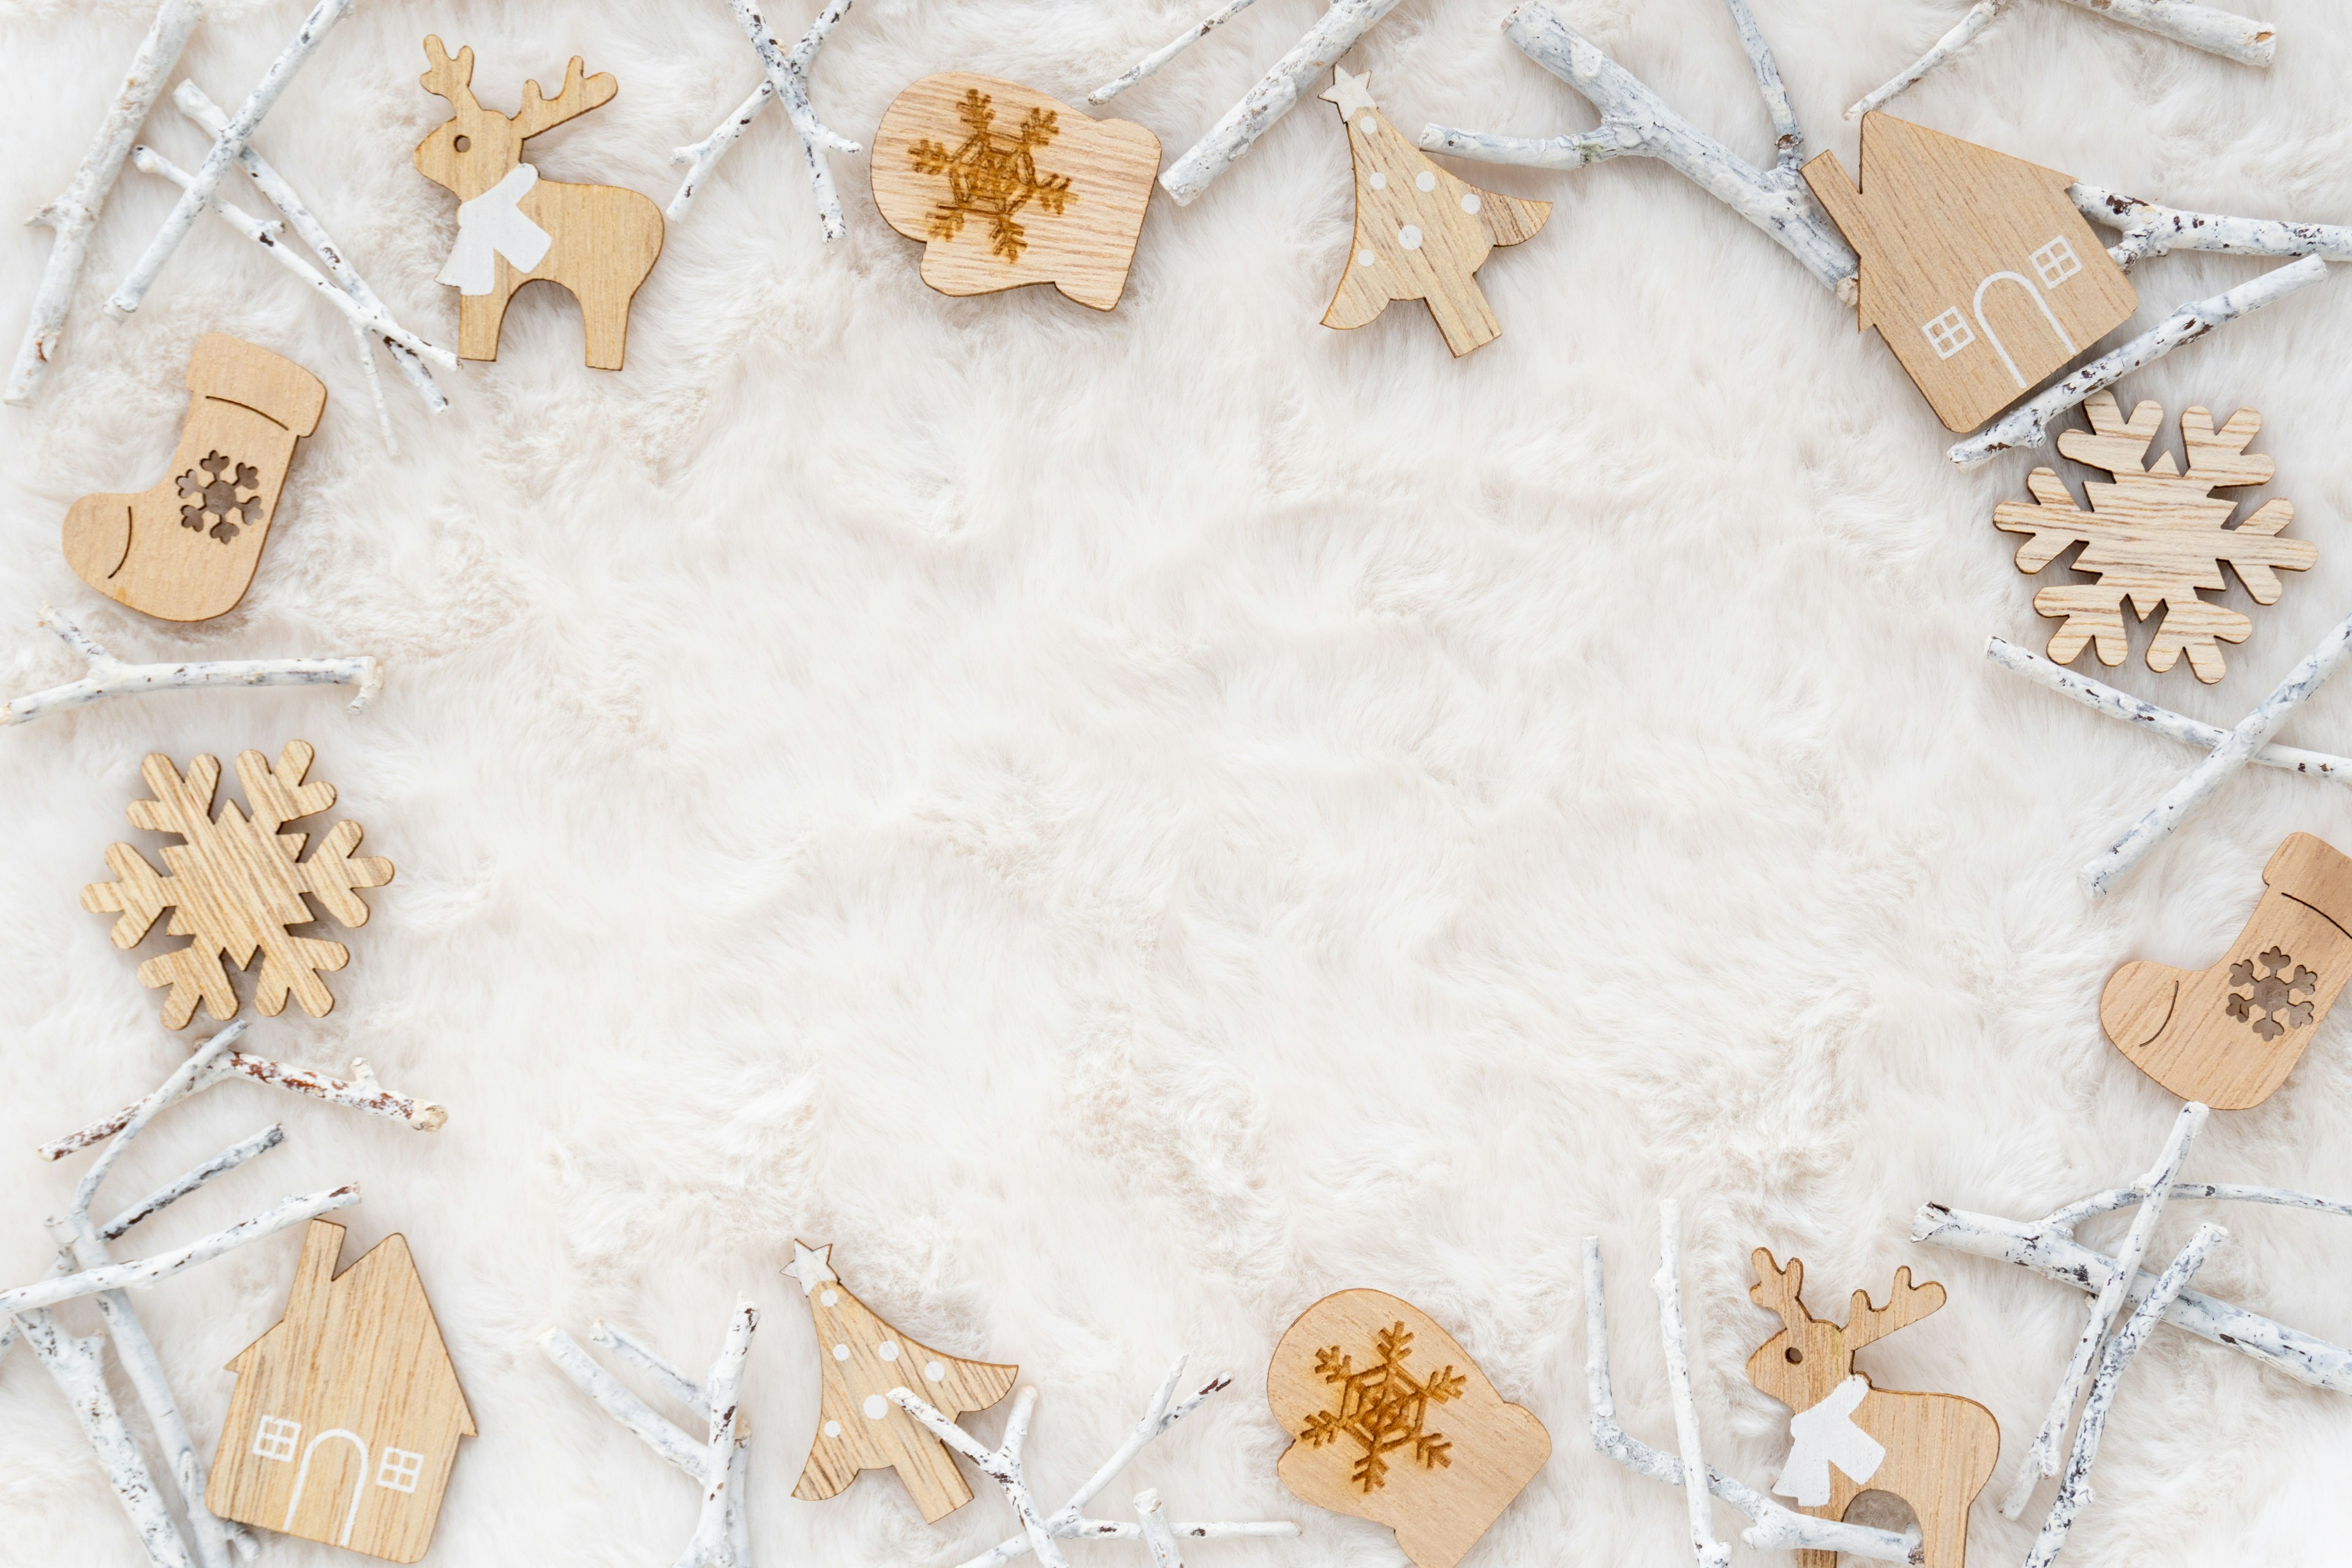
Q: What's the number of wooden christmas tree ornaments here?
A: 2